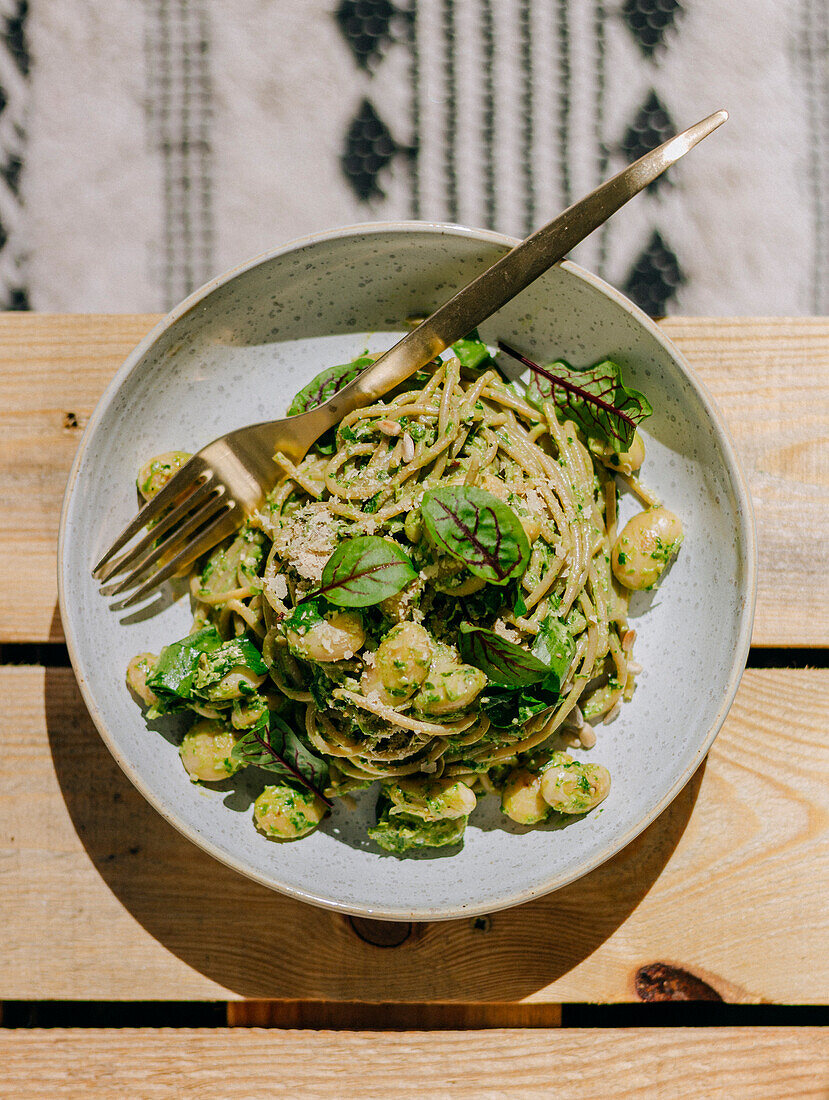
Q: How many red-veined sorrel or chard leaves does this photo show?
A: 6